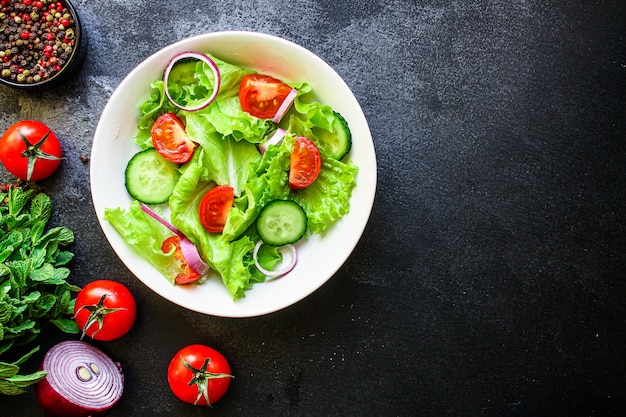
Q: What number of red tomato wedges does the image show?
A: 5